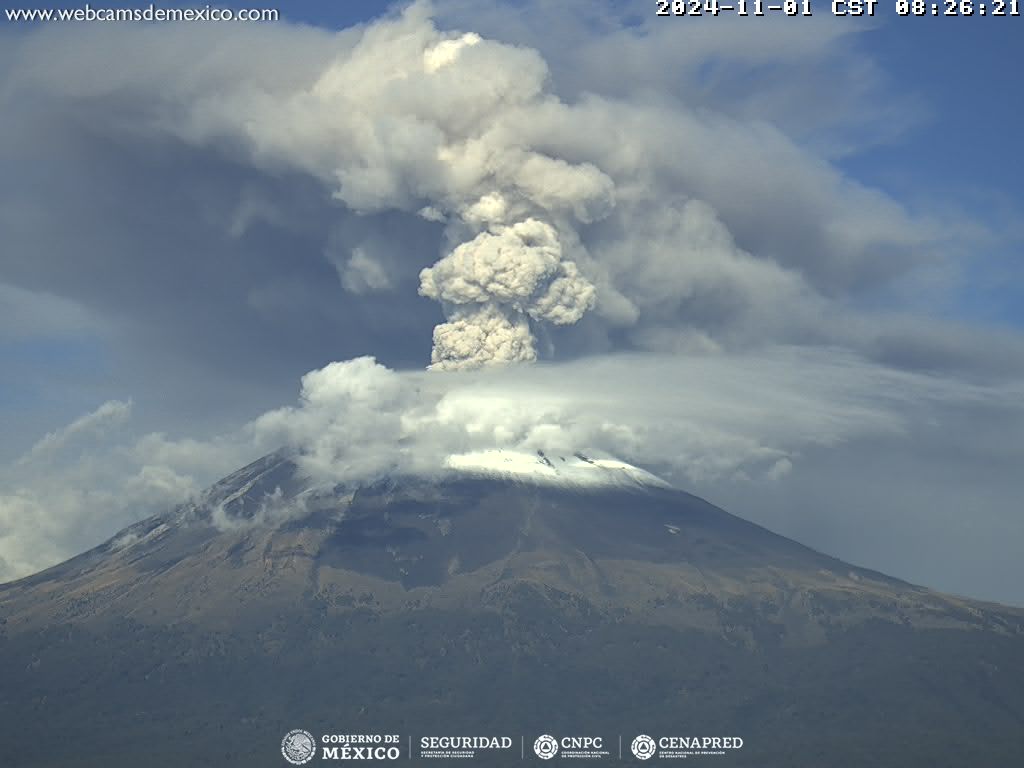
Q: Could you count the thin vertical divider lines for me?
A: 3